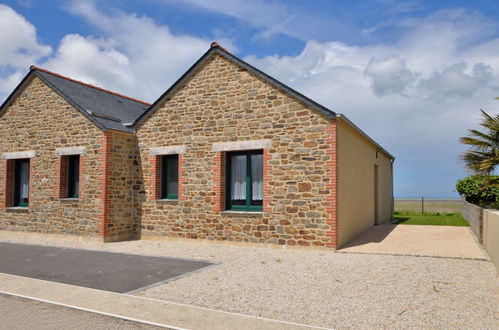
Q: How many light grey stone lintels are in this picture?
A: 4